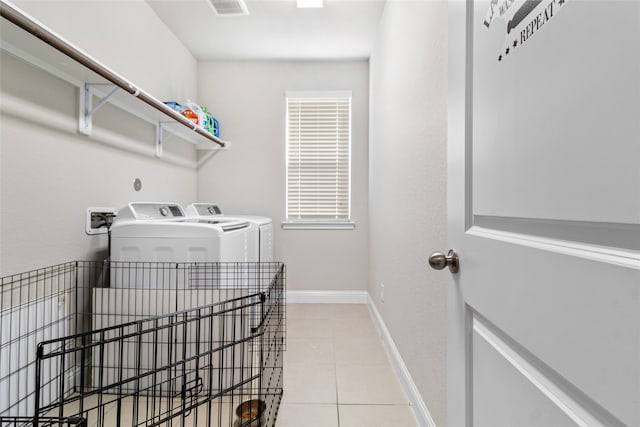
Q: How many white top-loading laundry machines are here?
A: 2